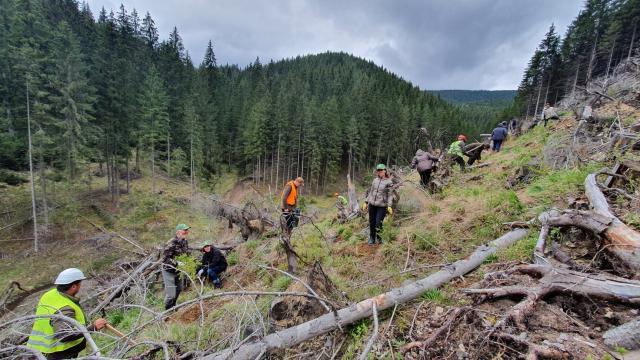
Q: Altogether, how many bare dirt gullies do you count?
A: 1